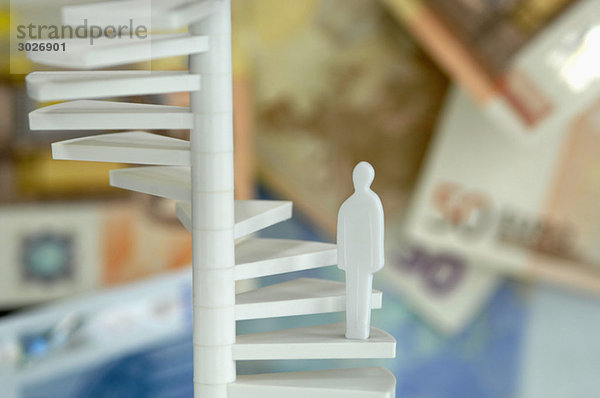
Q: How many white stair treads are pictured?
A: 11